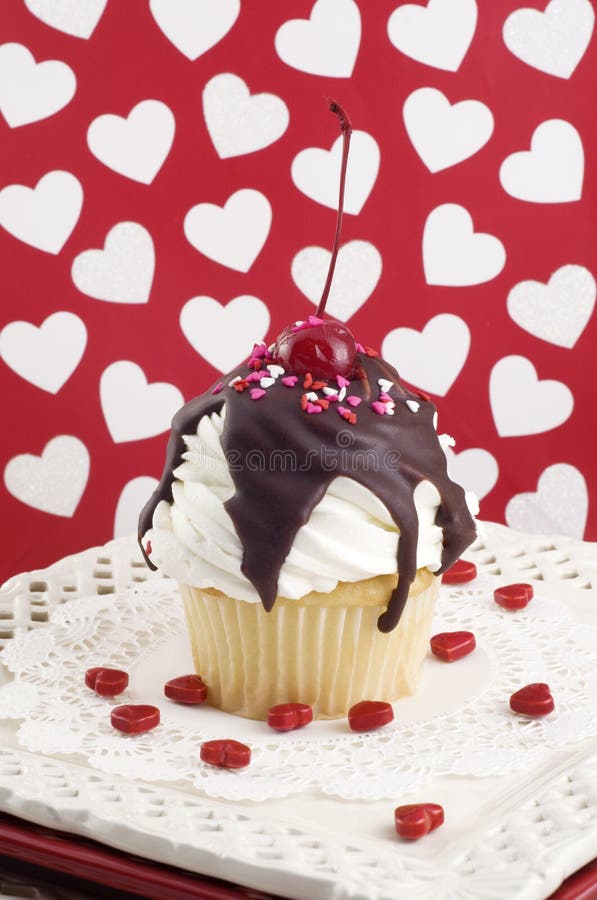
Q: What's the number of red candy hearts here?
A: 11